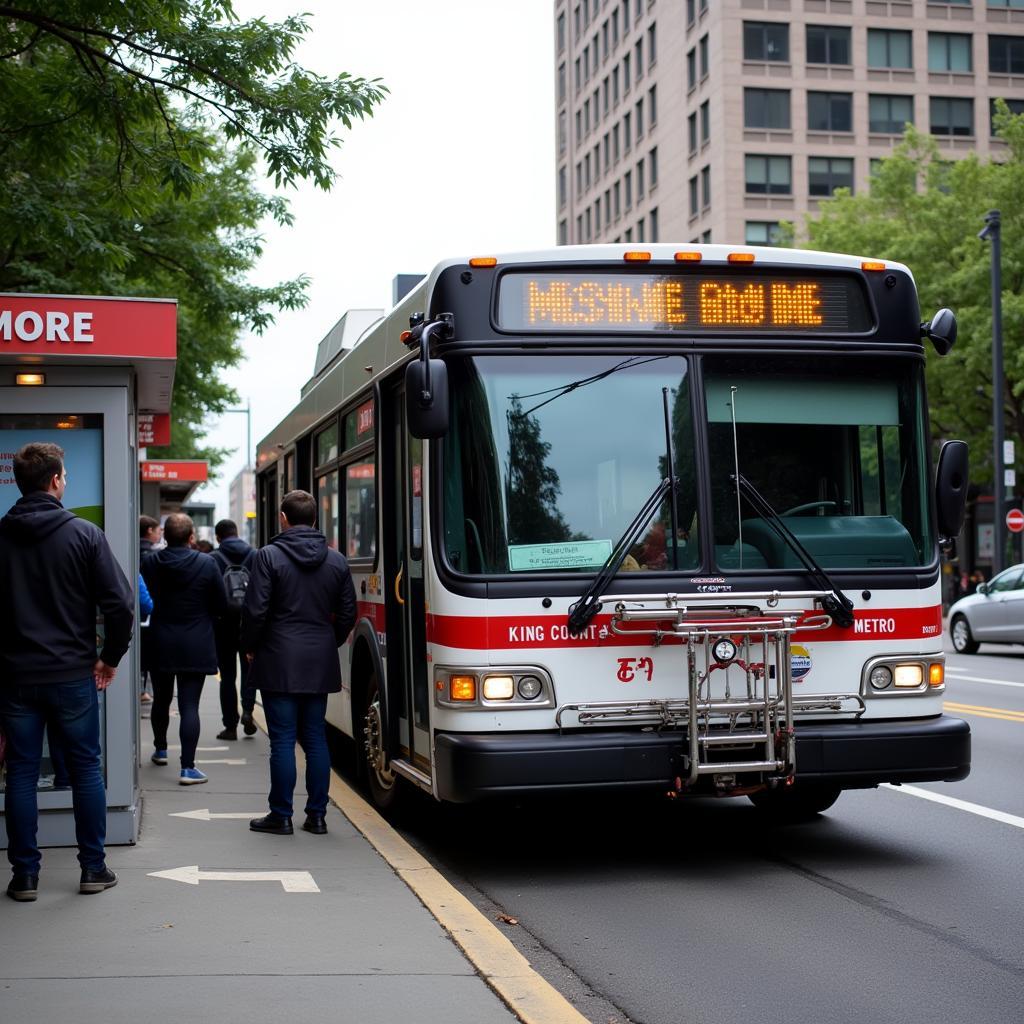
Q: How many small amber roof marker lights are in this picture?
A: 5